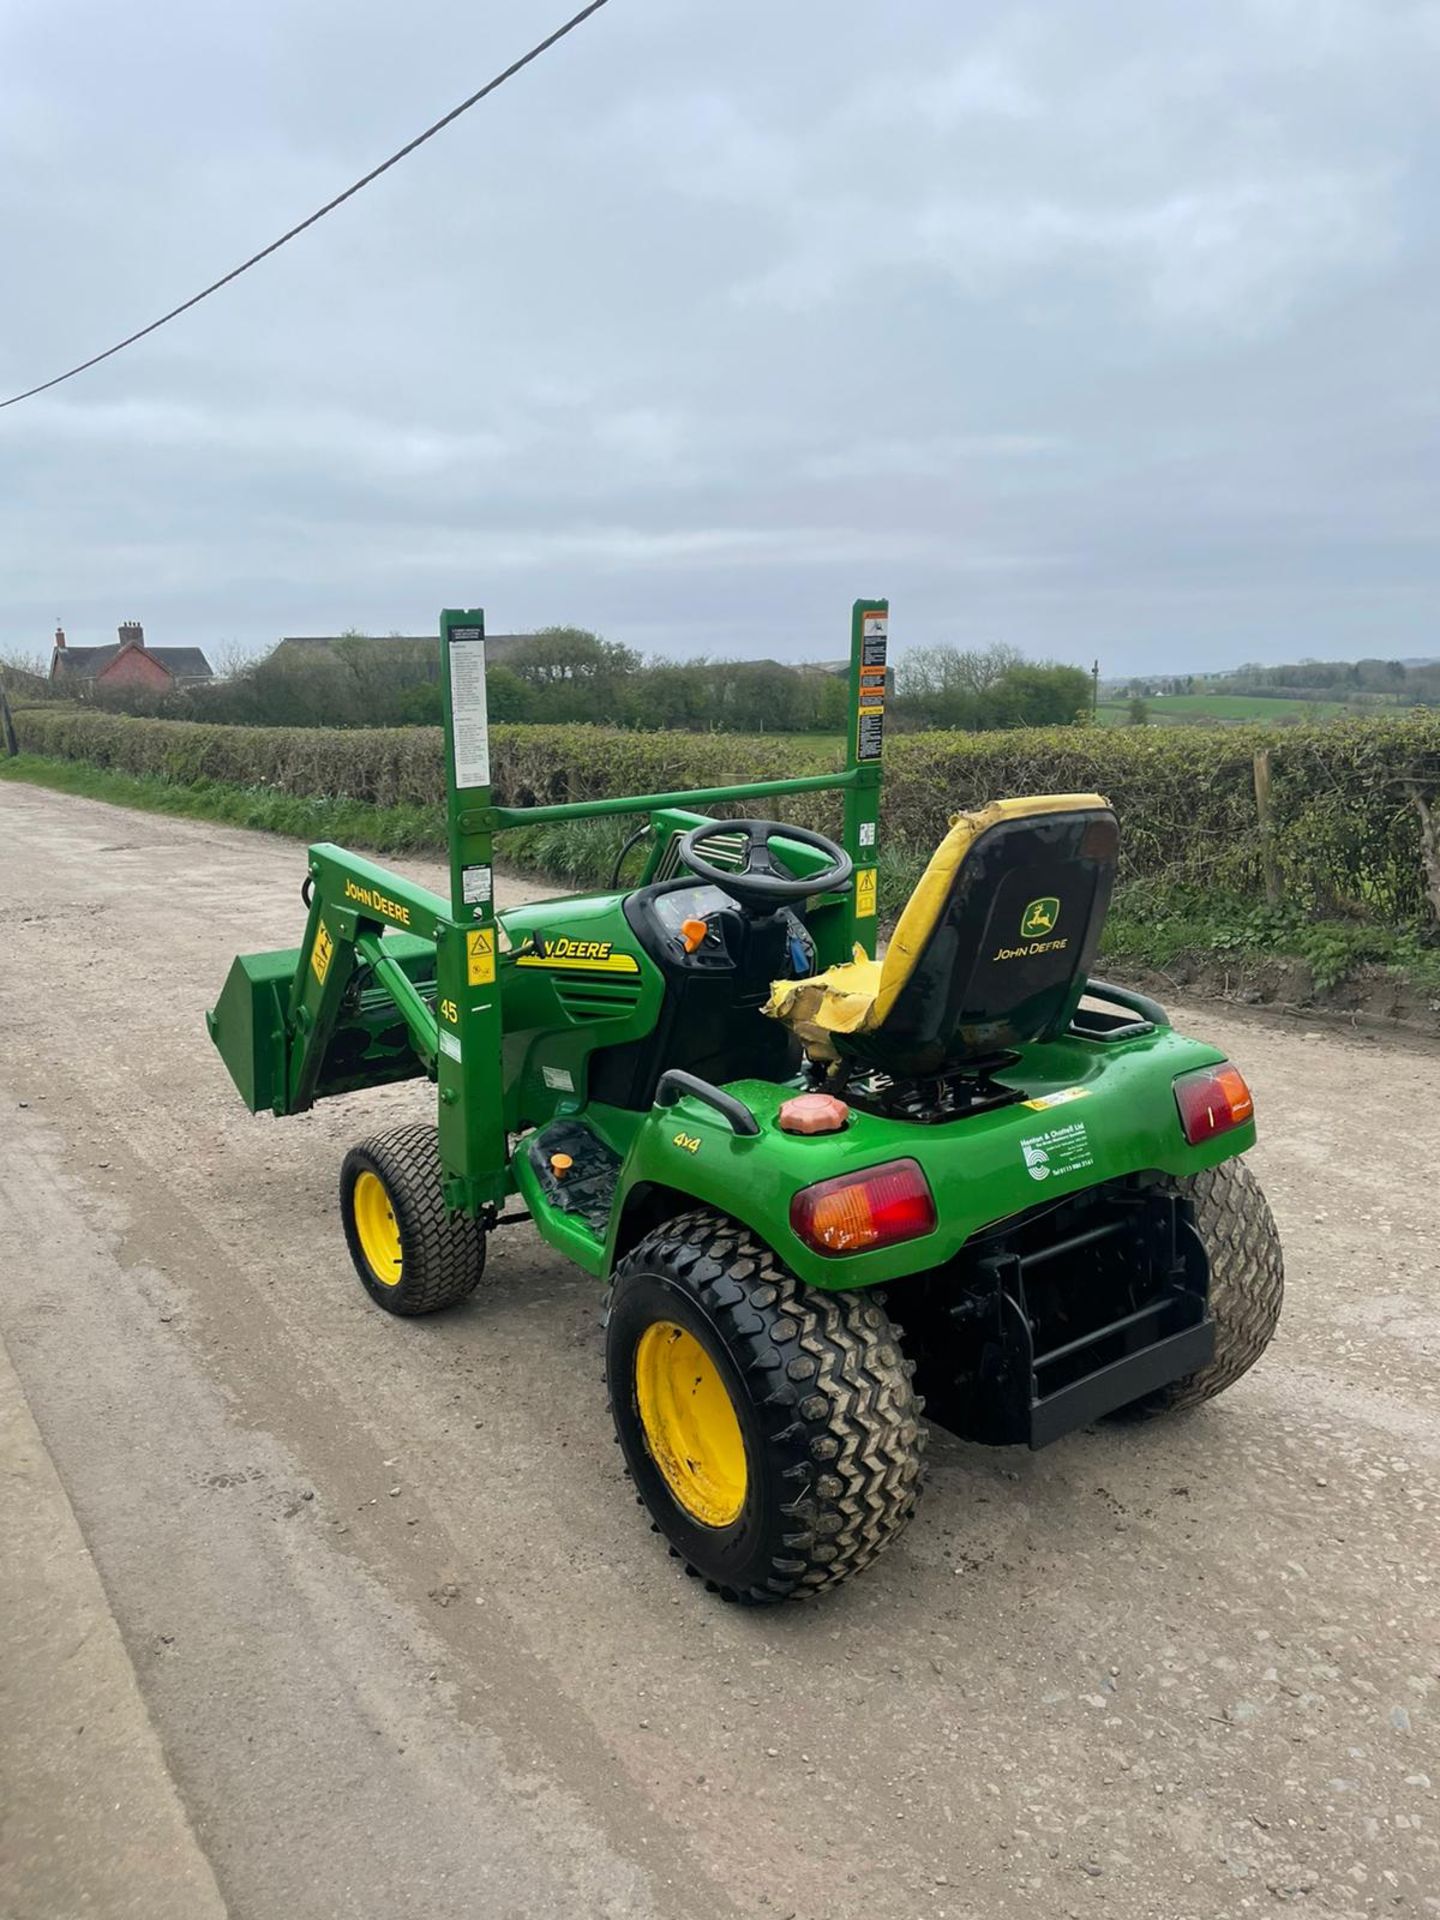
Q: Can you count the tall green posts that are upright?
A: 2